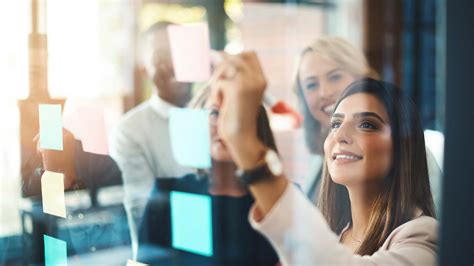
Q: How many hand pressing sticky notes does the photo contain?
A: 1